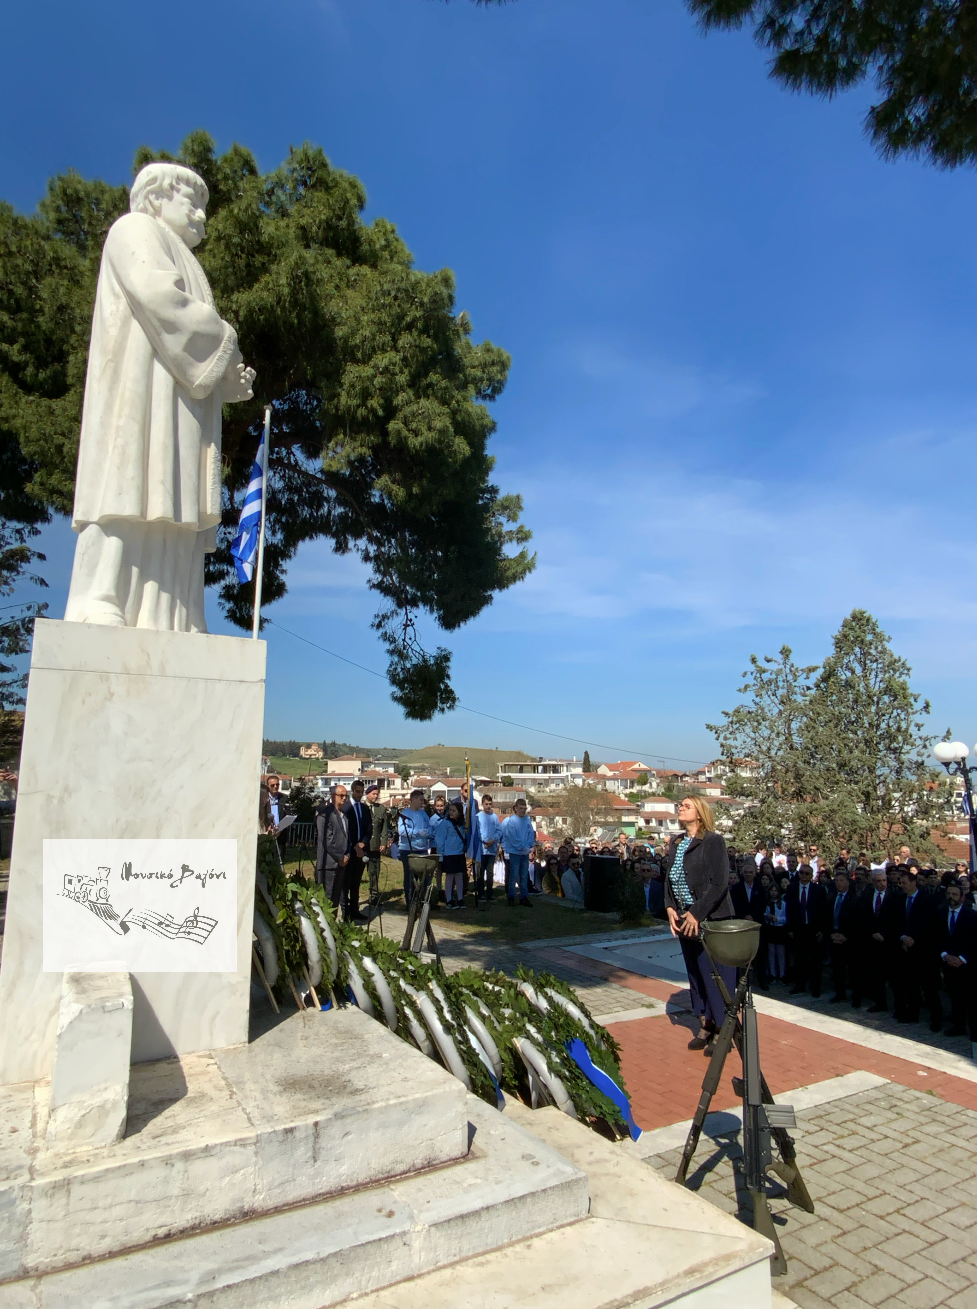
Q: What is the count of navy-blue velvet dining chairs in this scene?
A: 0